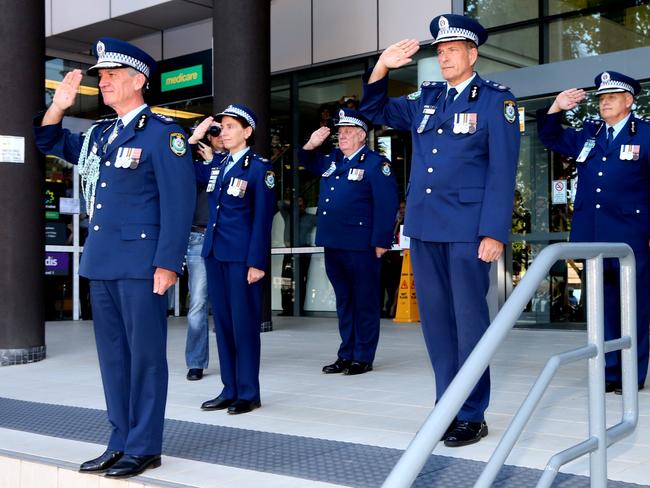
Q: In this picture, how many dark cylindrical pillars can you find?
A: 2